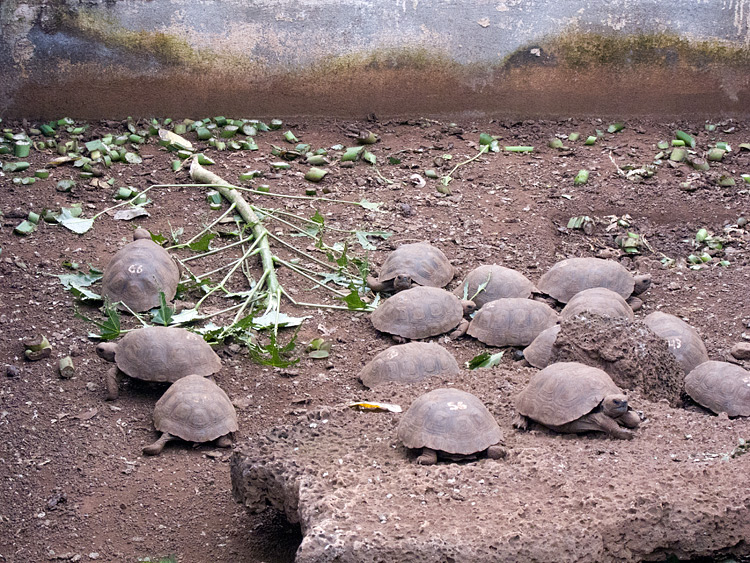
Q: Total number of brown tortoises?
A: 15